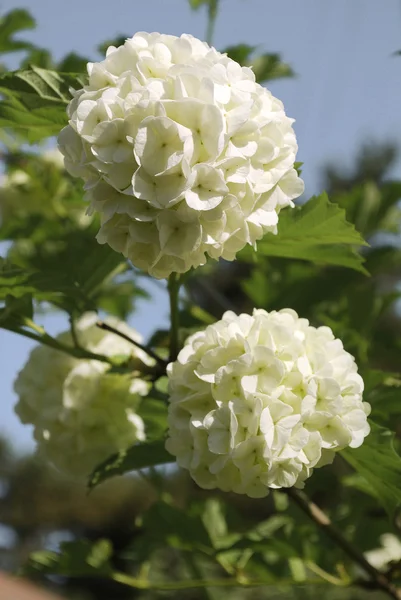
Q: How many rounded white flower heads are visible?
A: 3